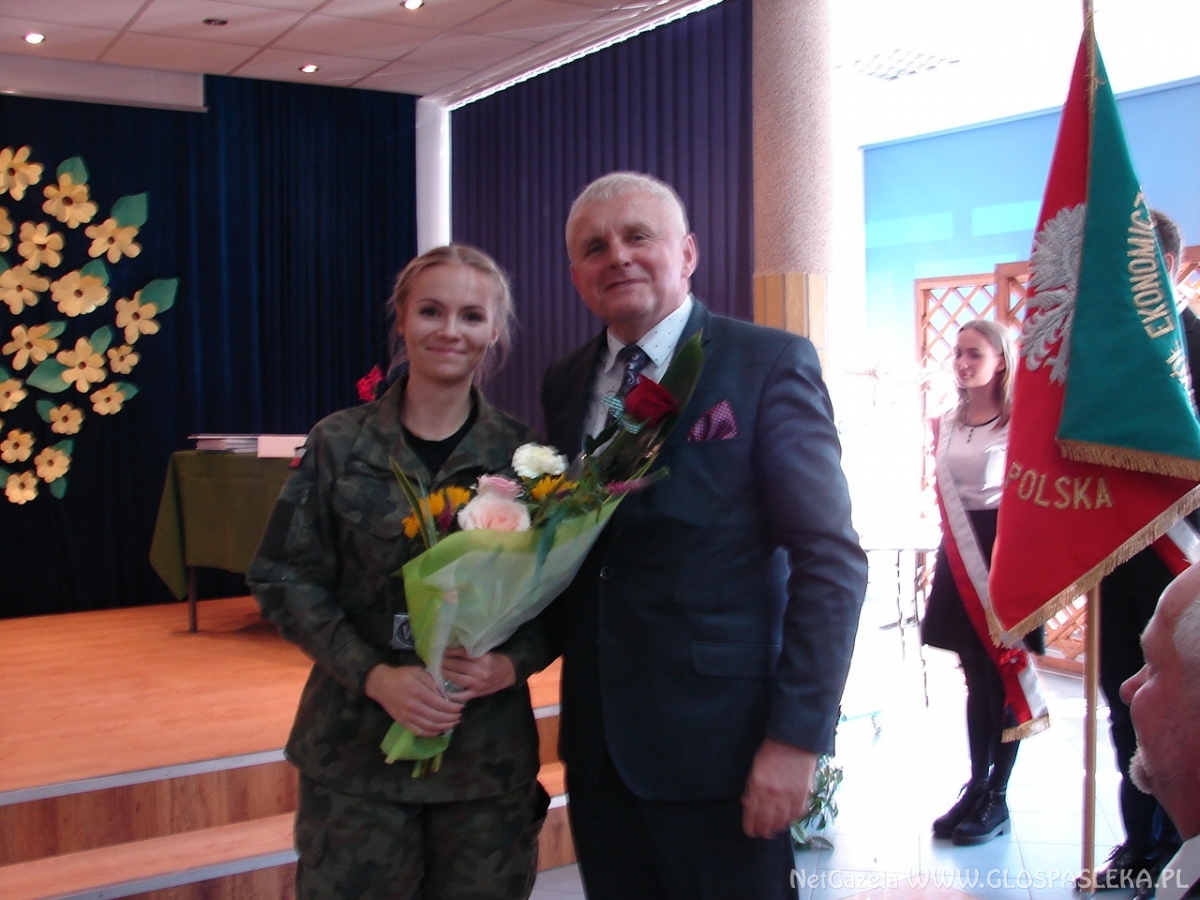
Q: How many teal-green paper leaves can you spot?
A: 14